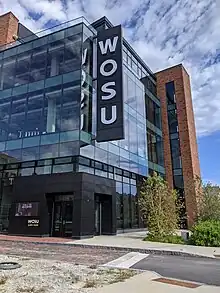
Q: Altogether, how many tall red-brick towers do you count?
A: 2